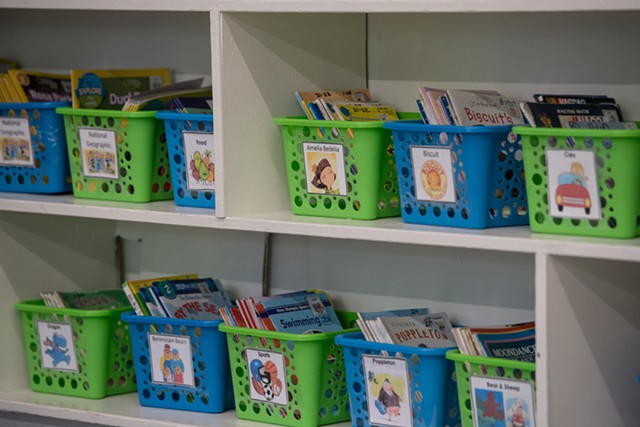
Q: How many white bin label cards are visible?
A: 11